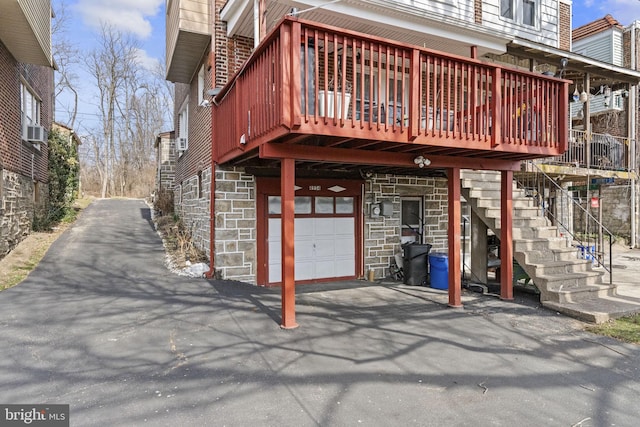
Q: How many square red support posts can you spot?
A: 3